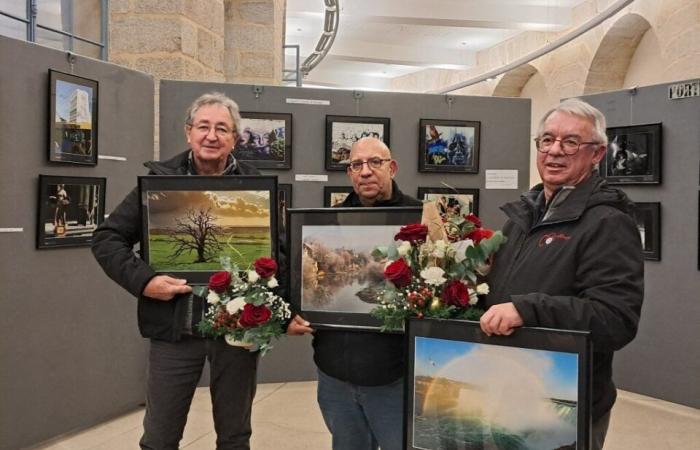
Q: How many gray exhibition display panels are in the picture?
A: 3